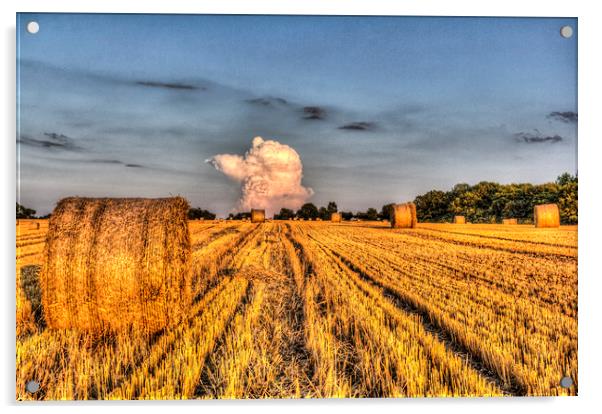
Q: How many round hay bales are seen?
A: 7